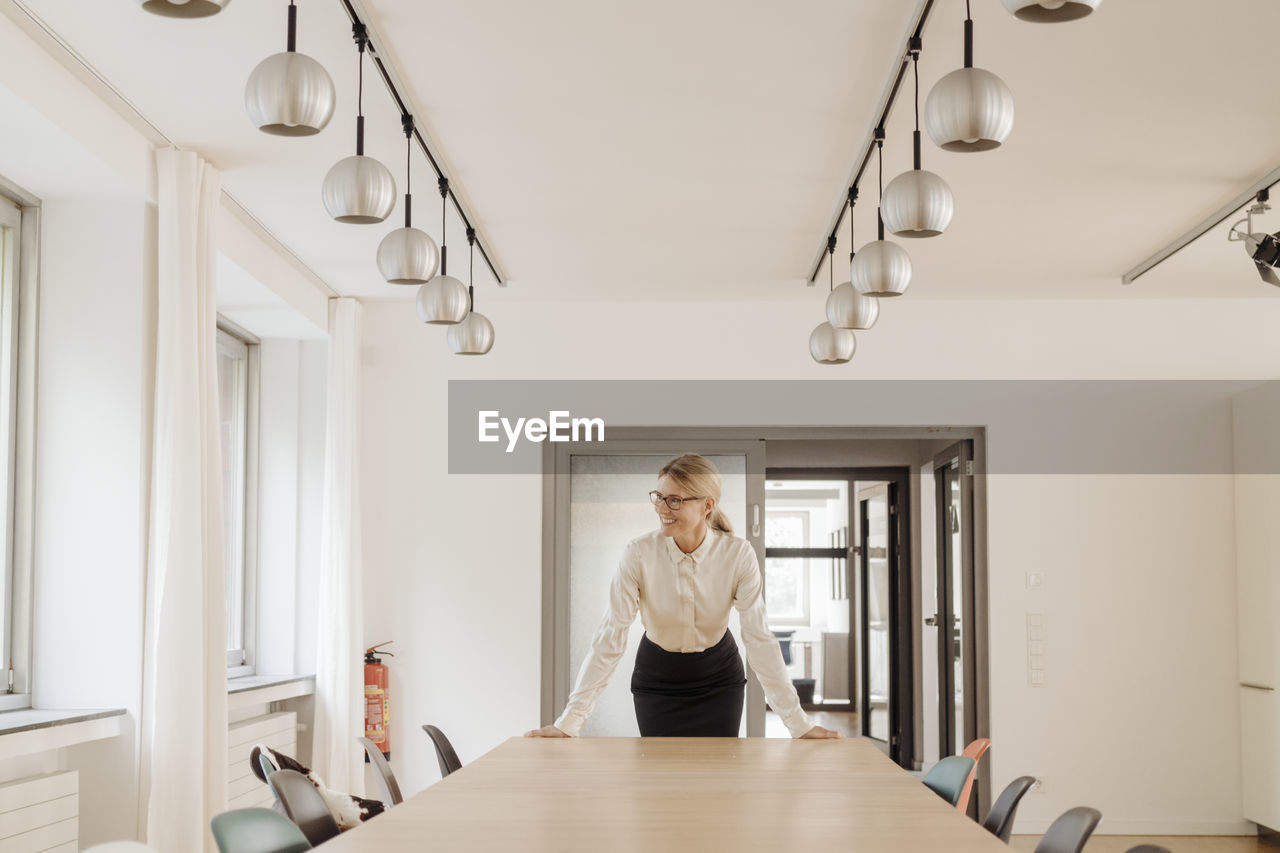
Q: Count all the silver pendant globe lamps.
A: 12